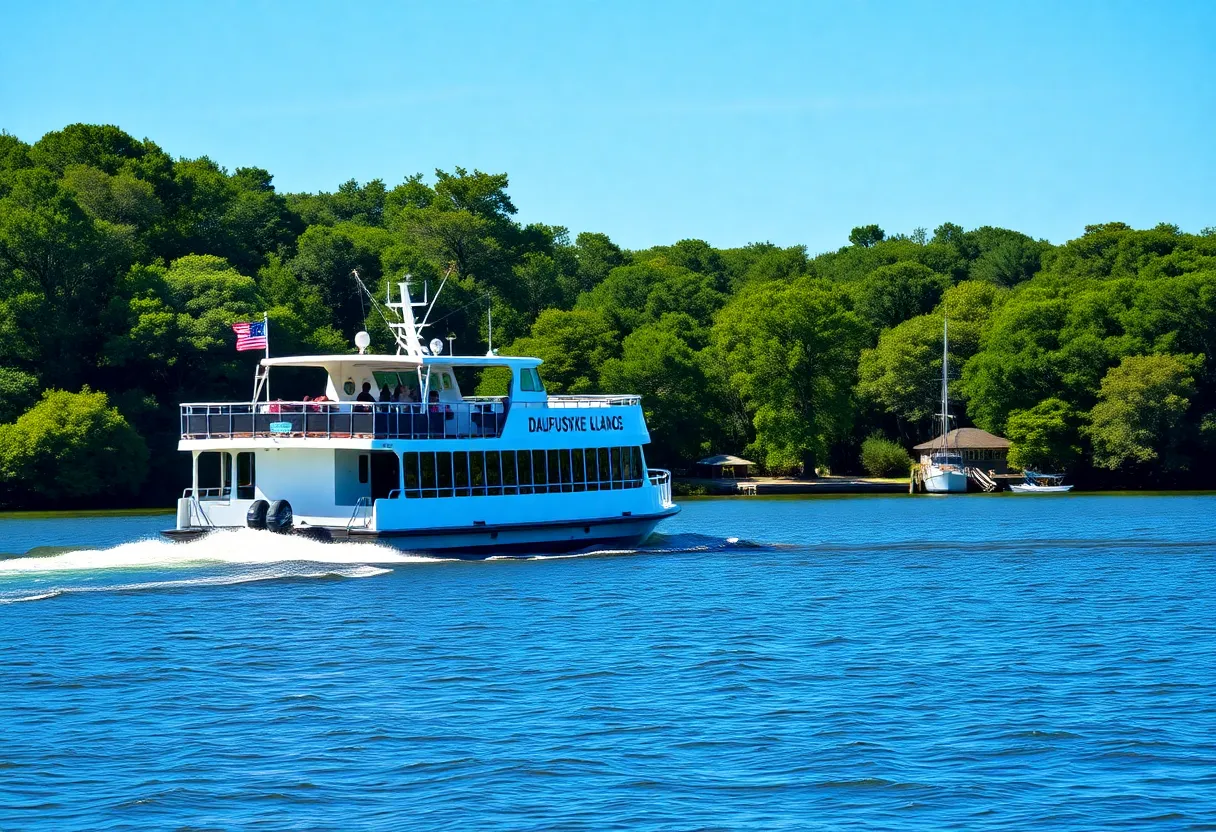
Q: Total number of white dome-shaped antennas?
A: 2